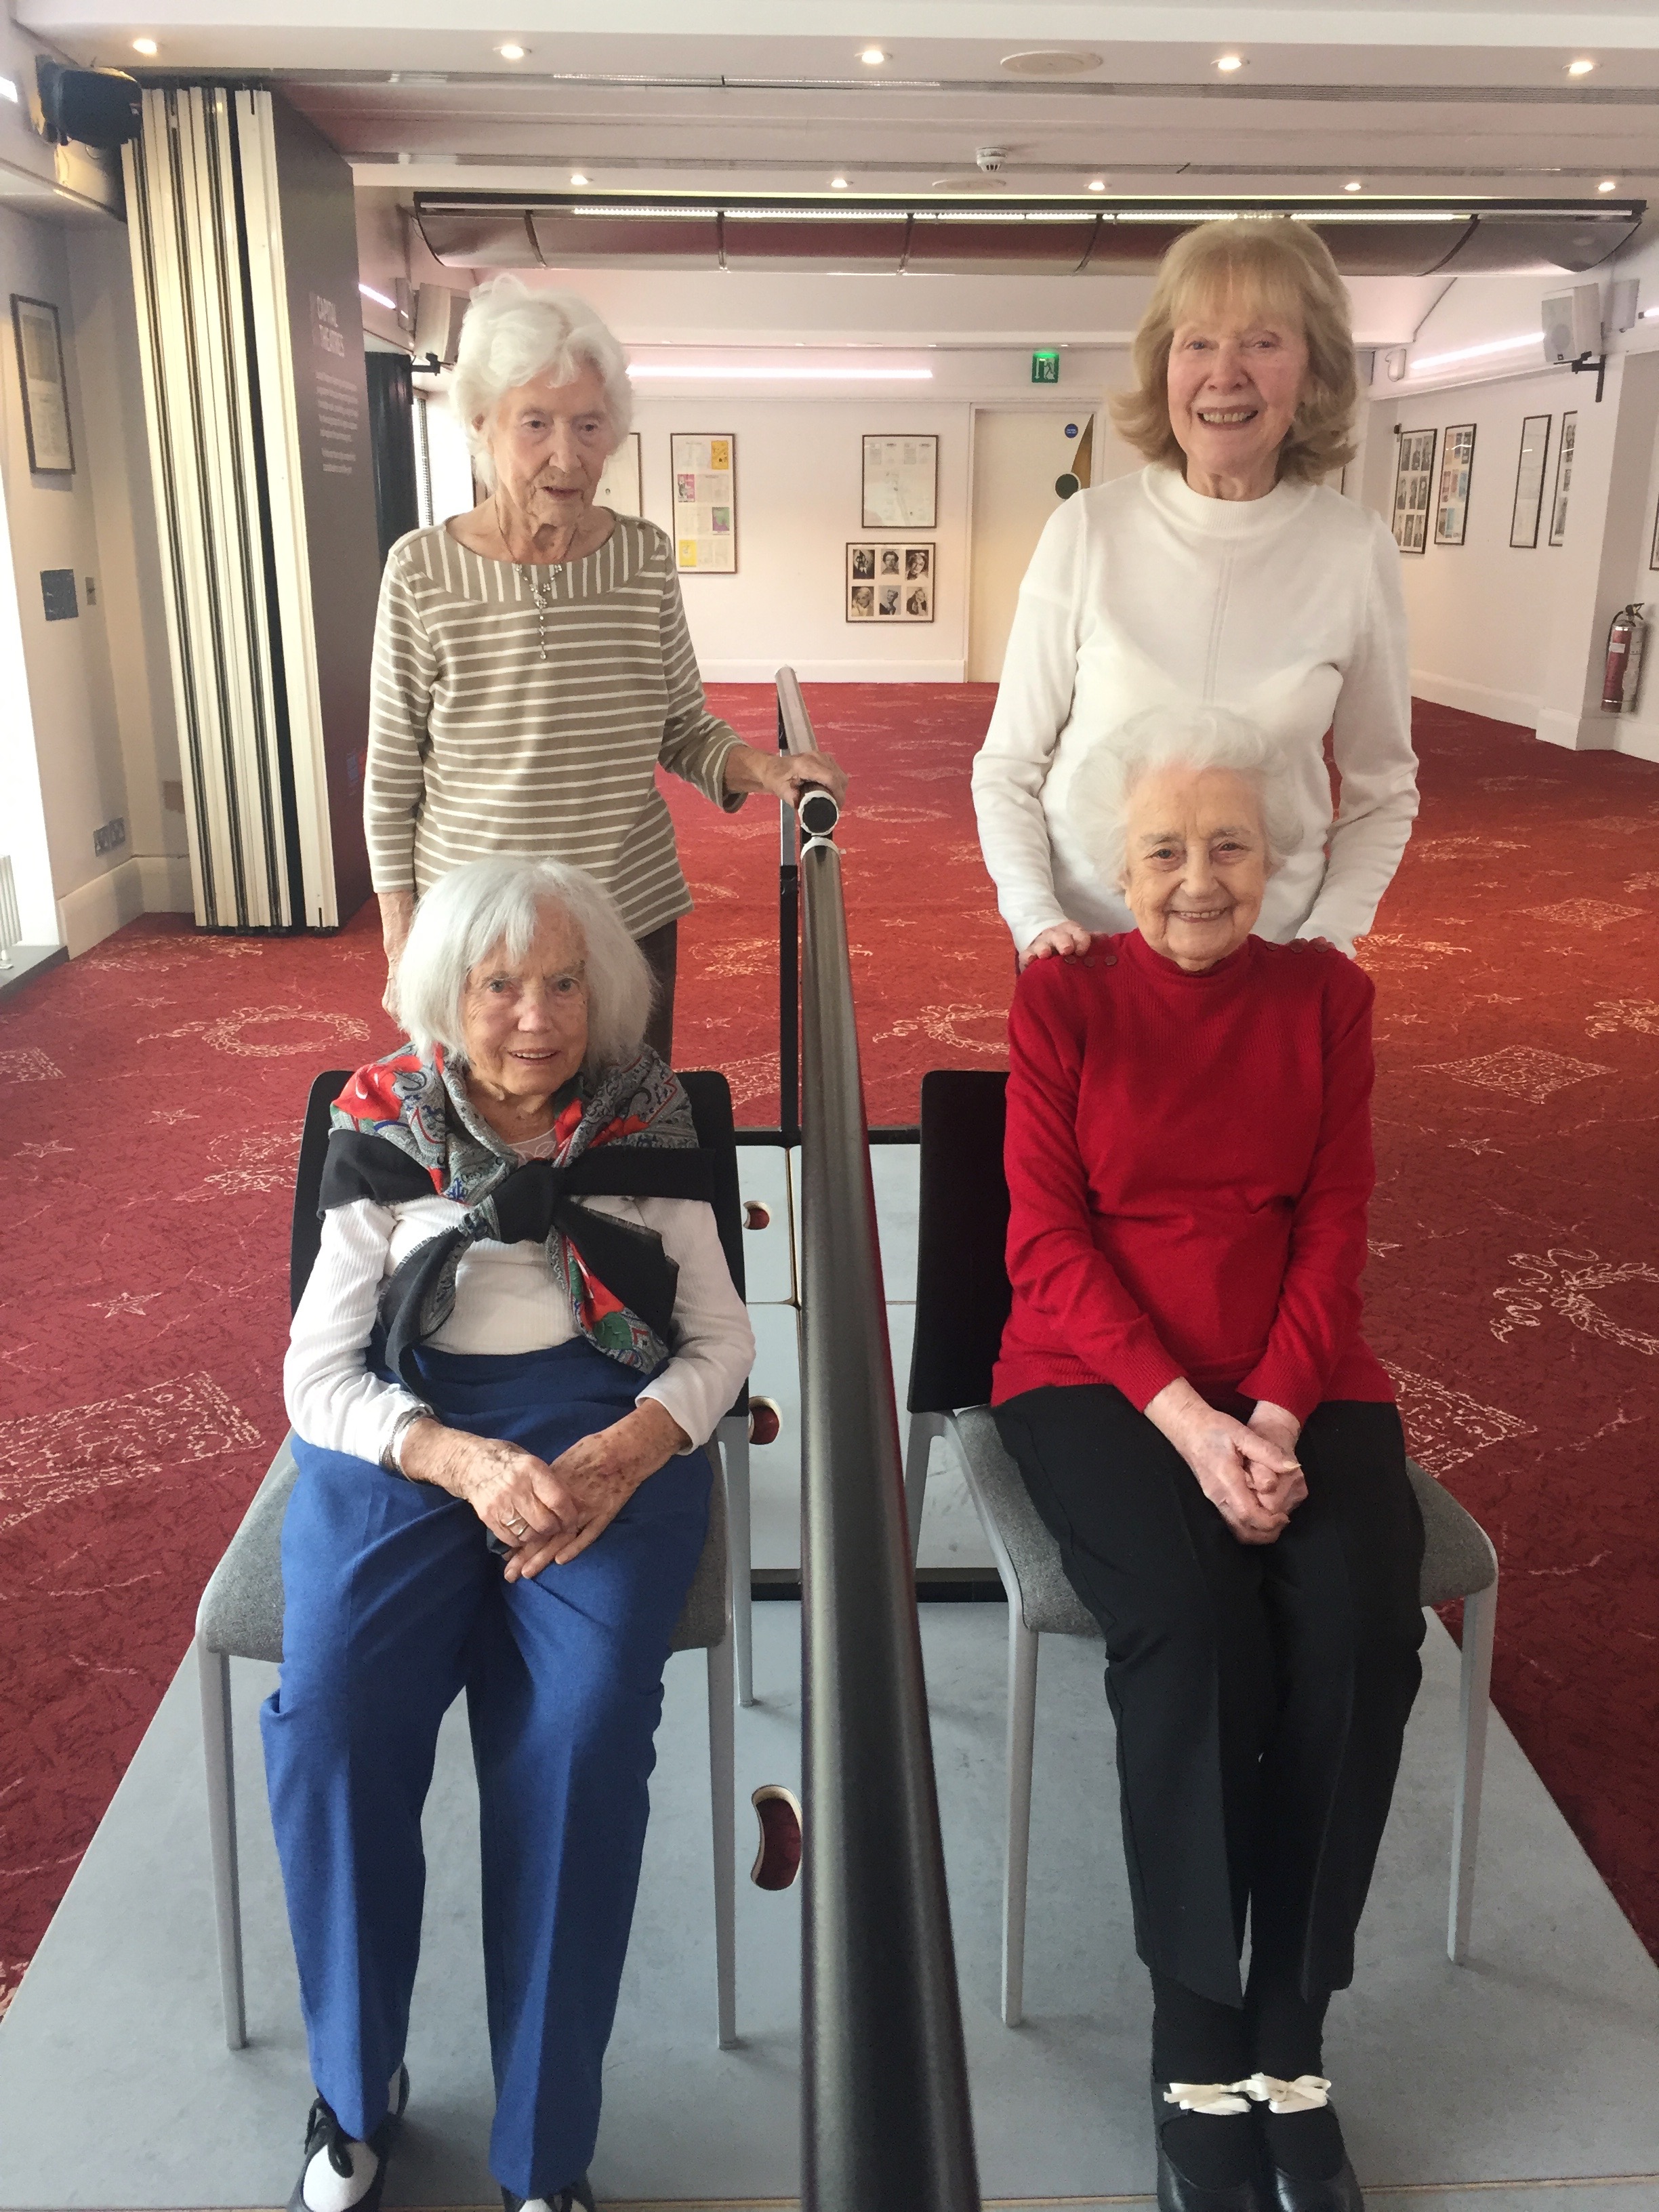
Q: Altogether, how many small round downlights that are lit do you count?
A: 10